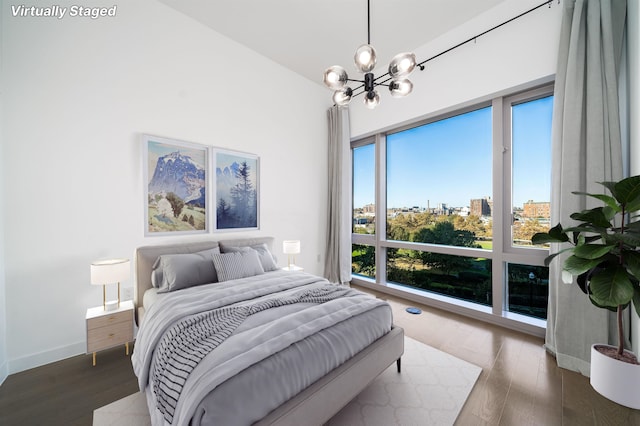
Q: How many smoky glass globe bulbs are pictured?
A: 6